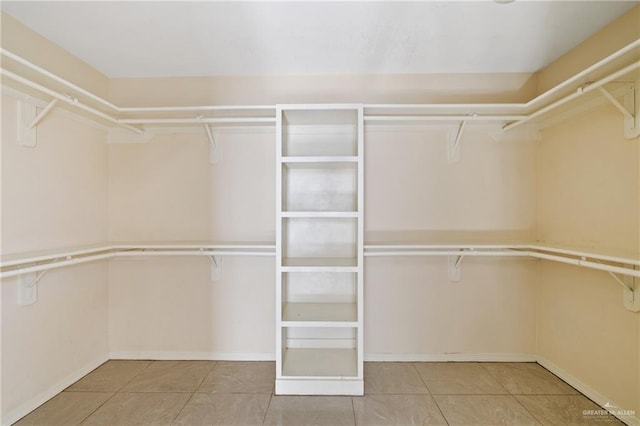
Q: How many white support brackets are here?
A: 8